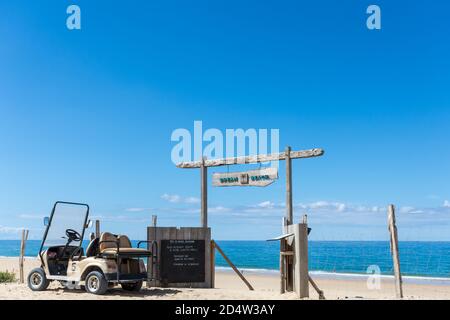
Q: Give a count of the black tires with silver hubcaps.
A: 2